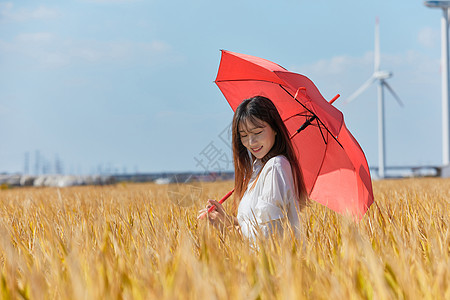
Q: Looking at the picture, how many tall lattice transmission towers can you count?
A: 0